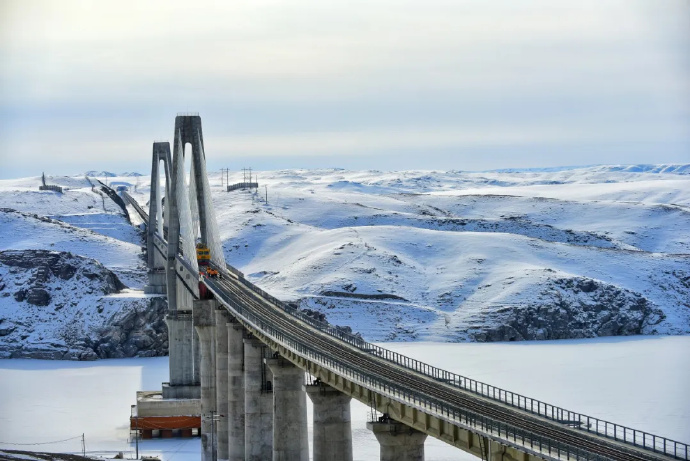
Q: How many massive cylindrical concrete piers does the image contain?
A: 7